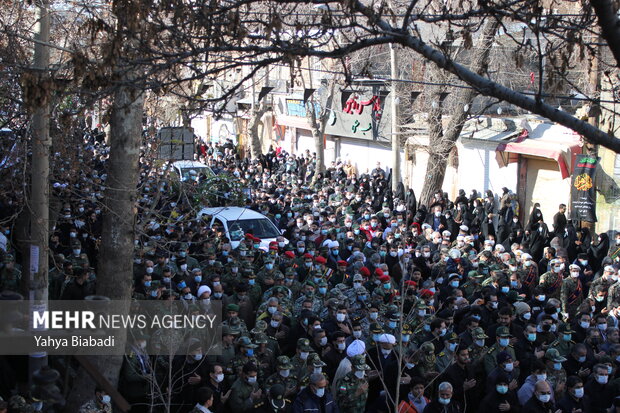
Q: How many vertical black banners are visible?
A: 1